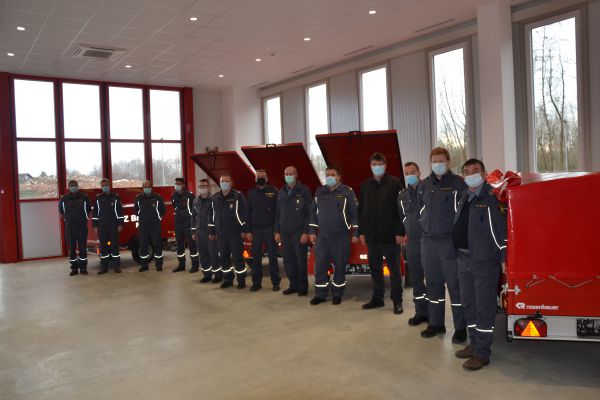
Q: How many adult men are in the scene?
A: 13